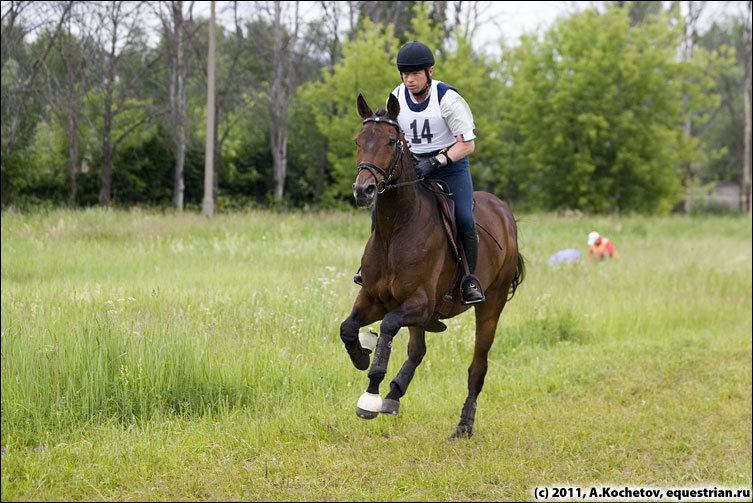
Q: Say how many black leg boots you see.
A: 4